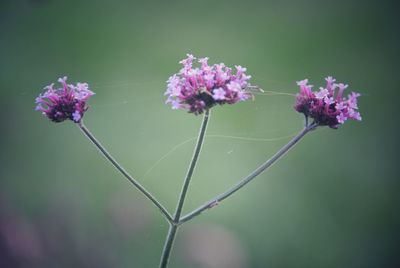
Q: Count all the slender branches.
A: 3